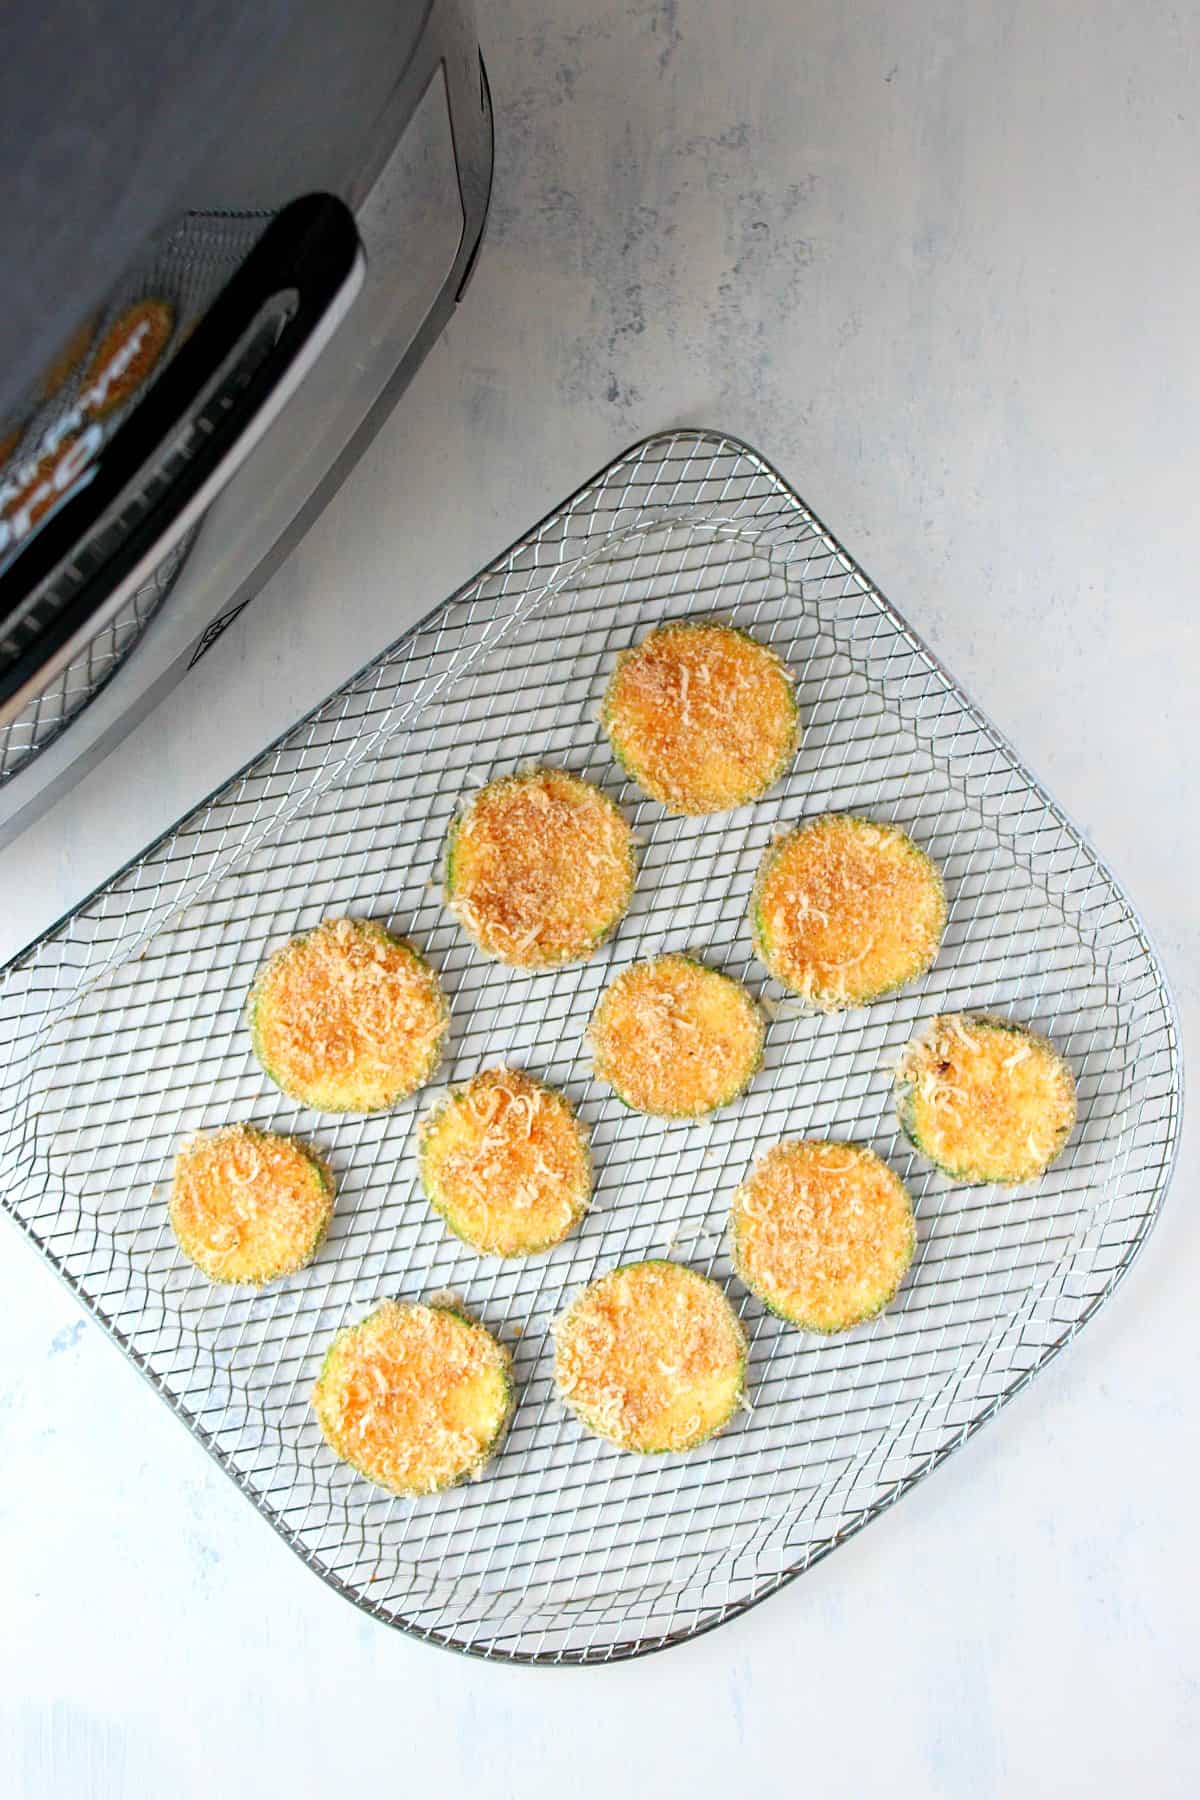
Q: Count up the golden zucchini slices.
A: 11